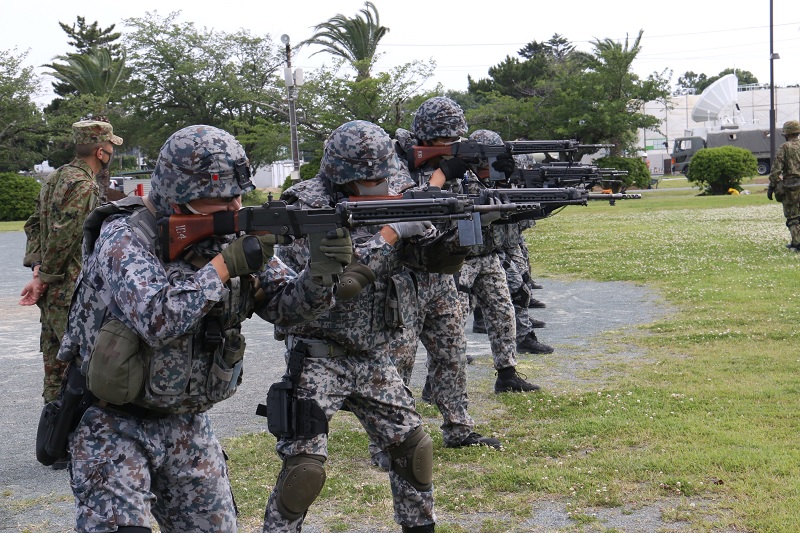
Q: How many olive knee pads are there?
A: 2